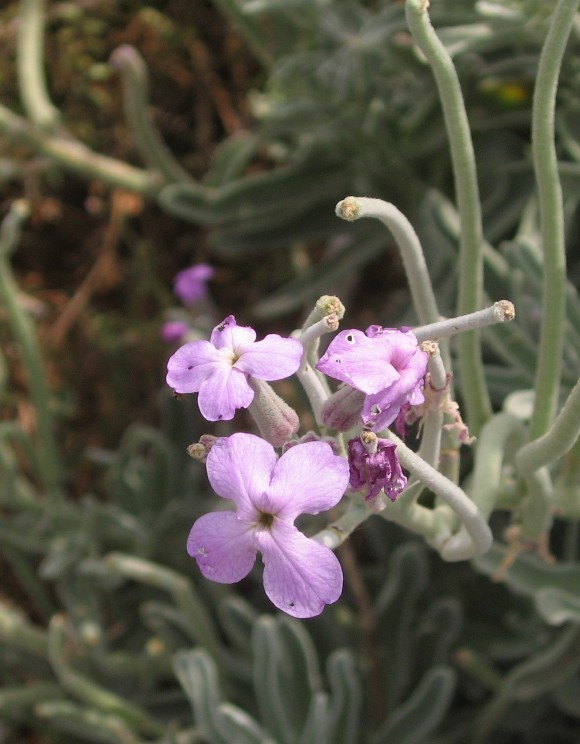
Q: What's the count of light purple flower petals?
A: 12